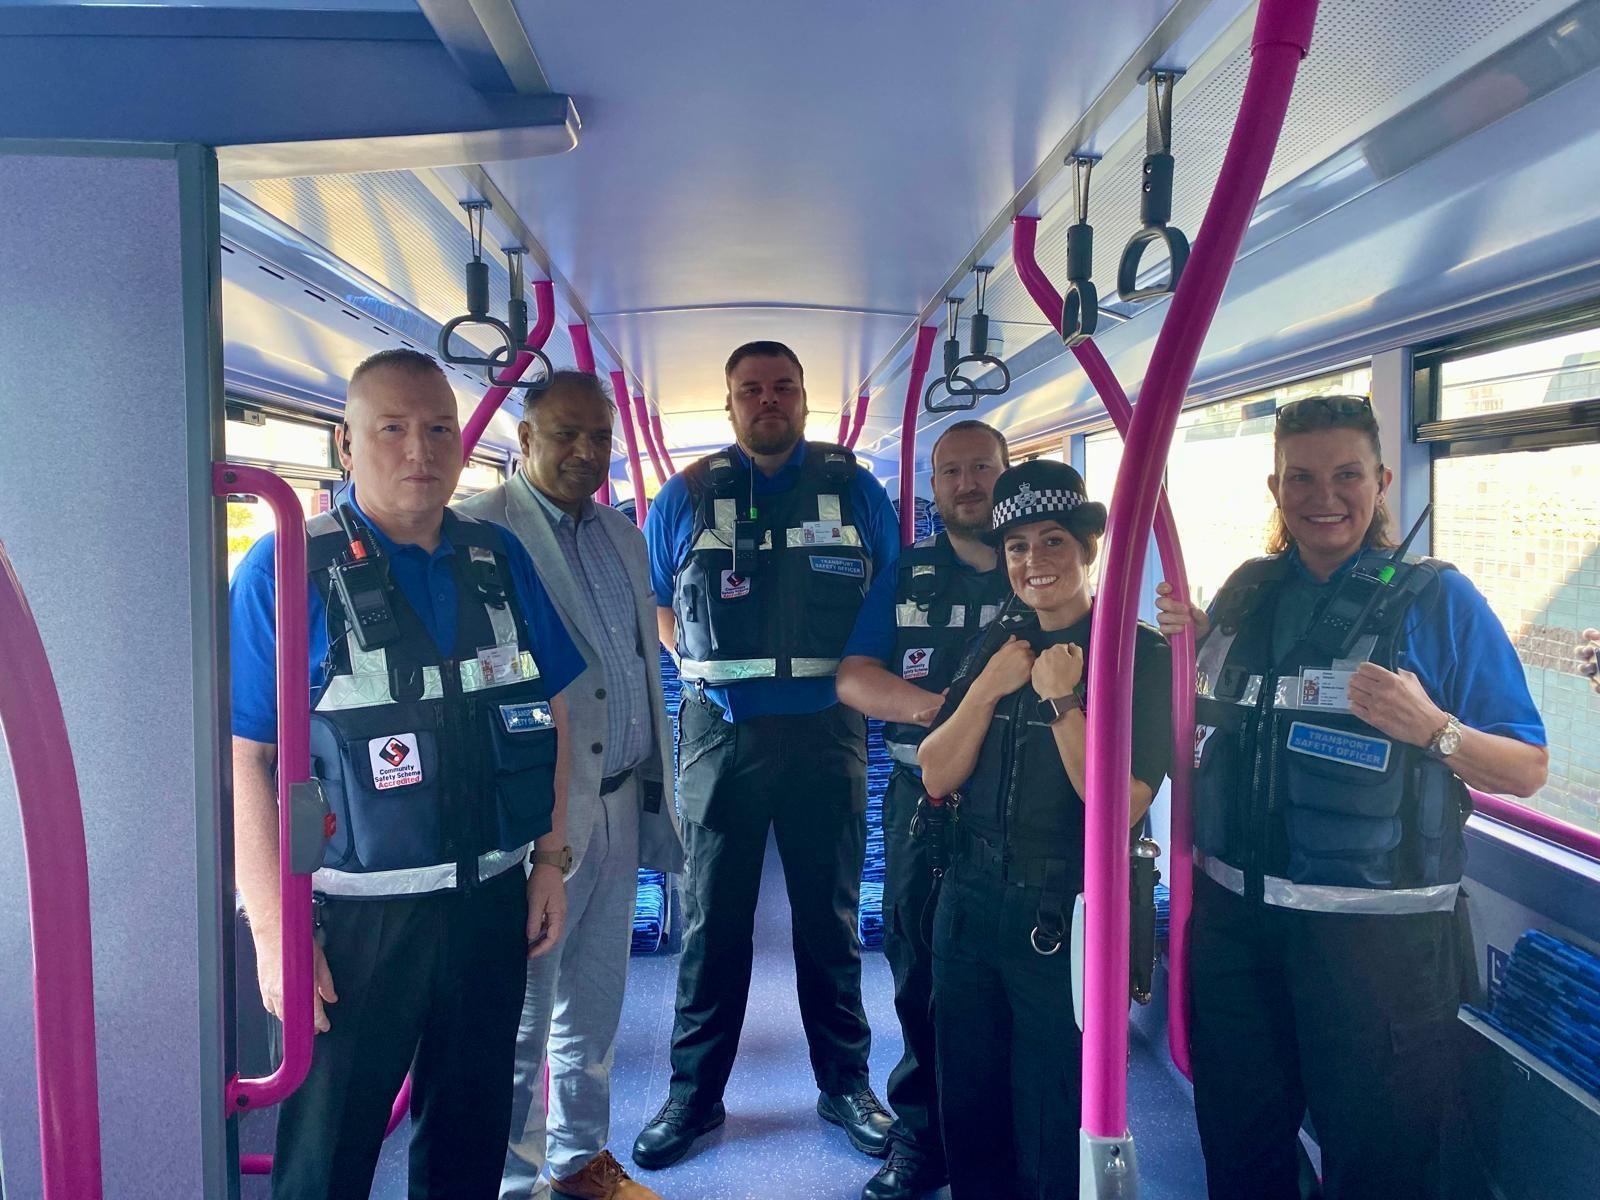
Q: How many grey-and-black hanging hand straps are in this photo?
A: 6